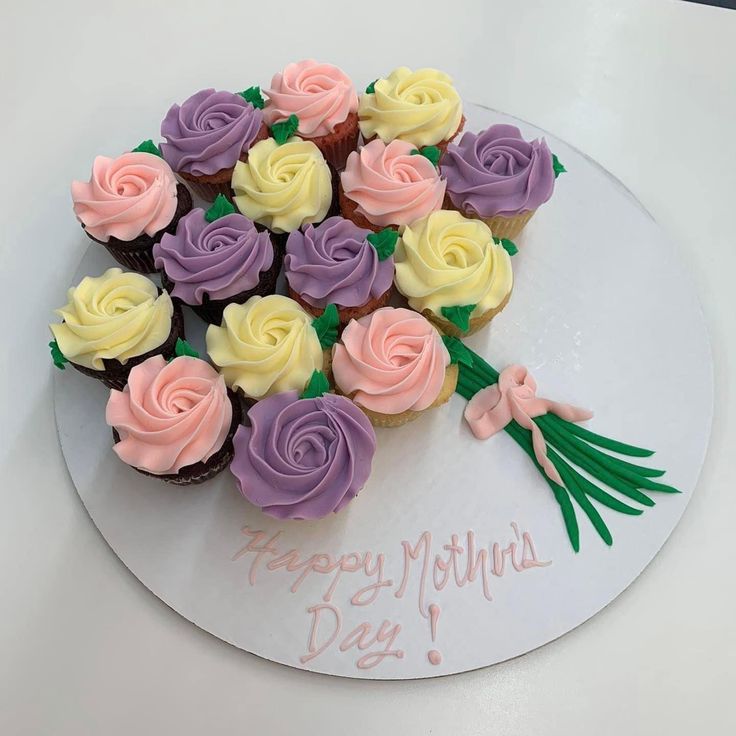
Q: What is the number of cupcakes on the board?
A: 15